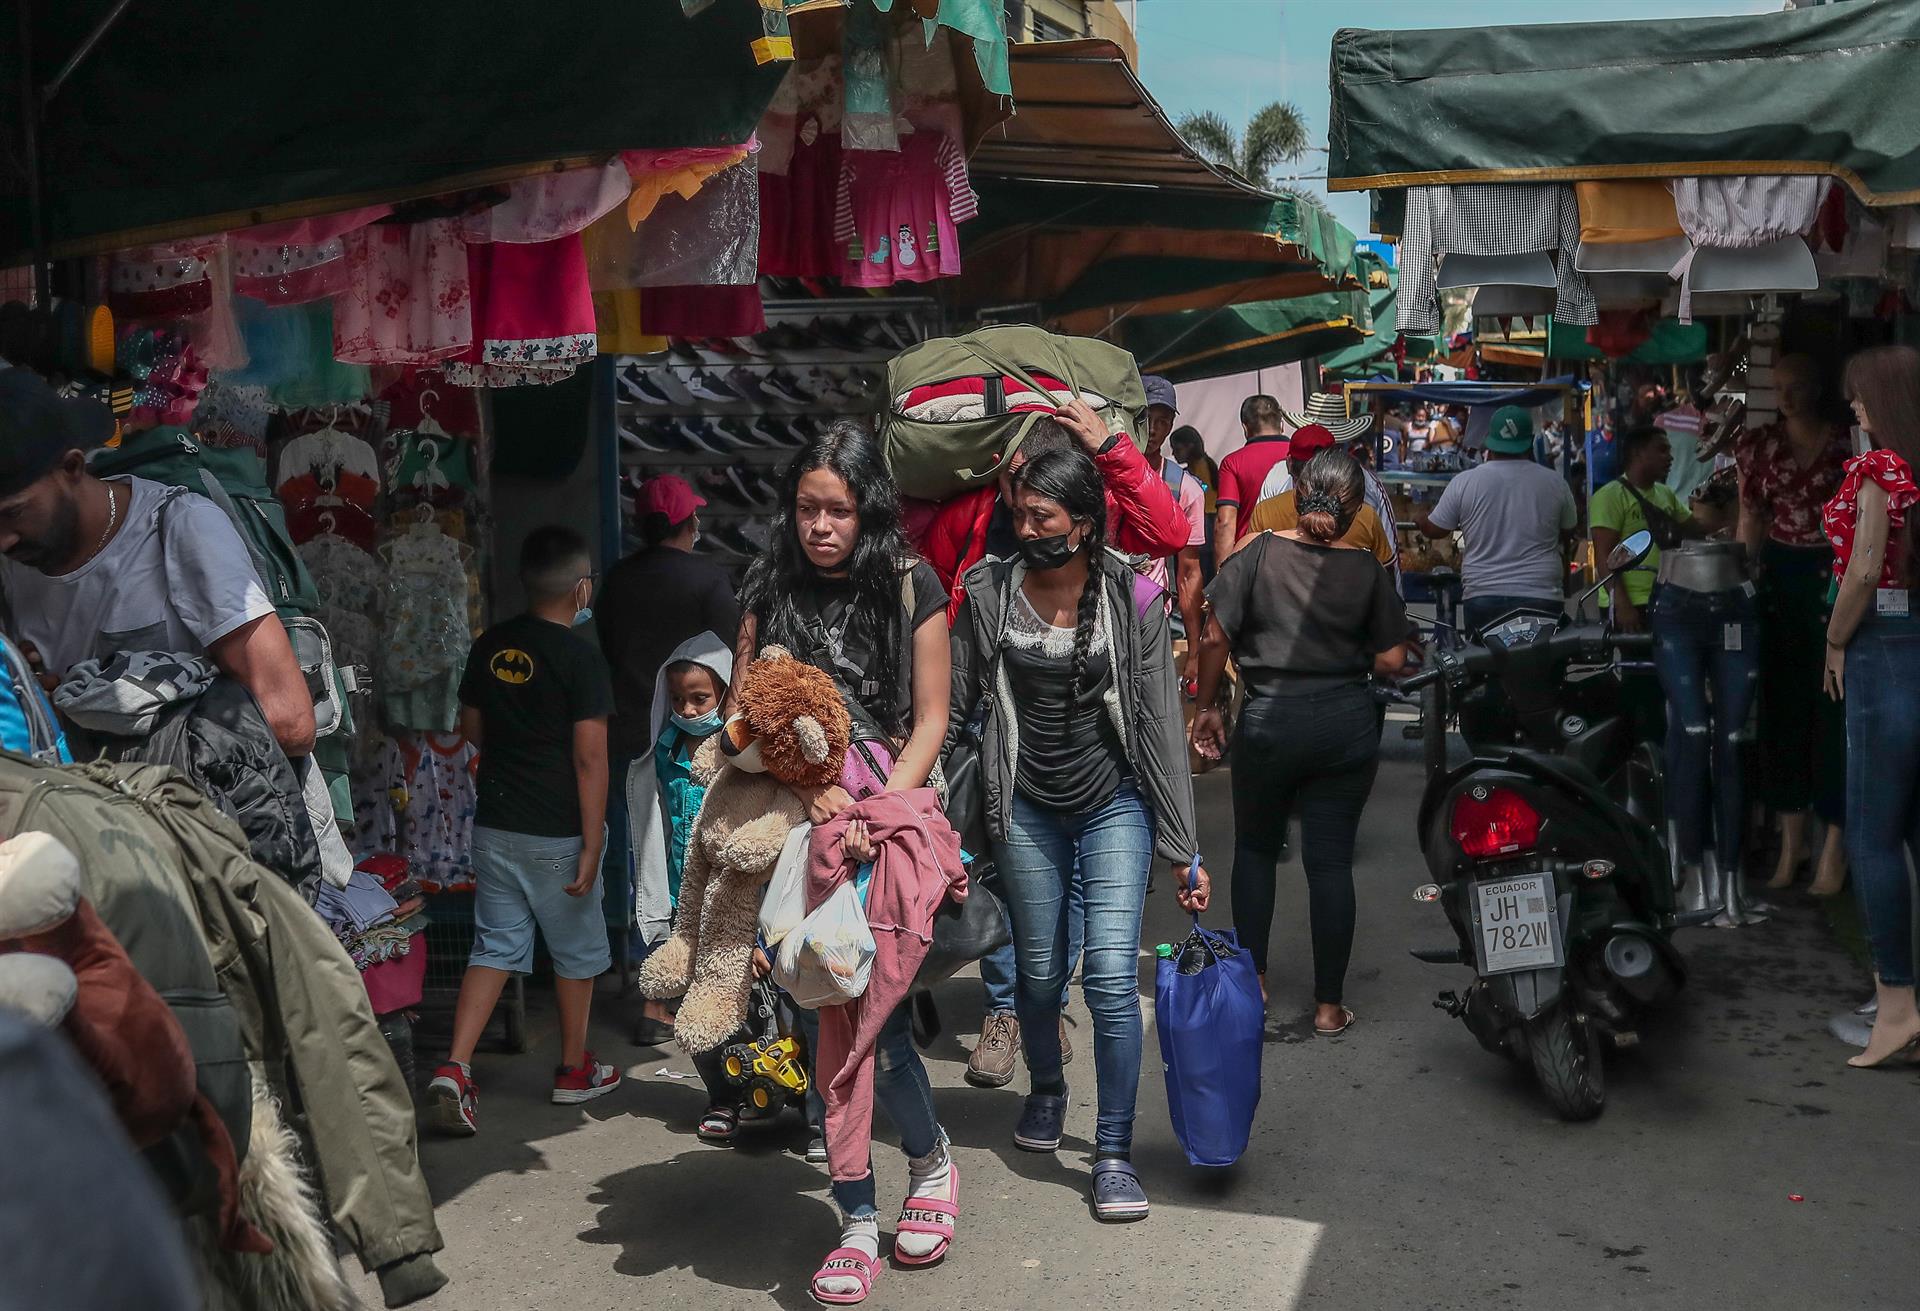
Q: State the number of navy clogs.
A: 2